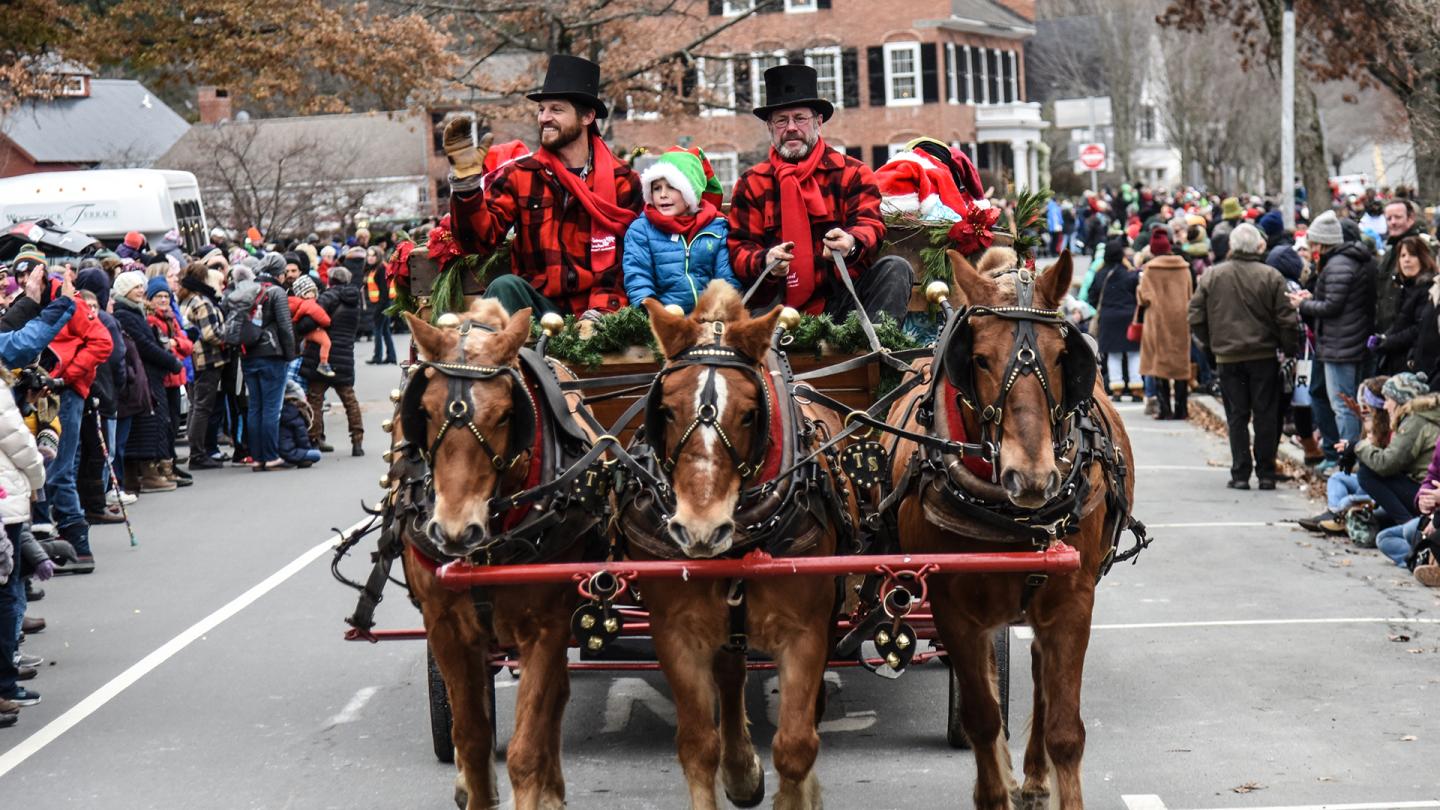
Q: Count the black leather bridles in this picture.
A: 3